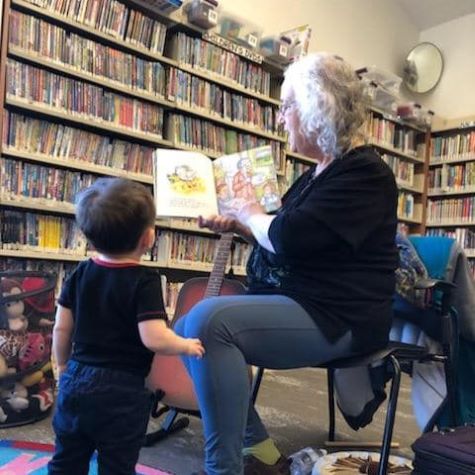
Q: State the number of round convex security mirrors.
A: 1